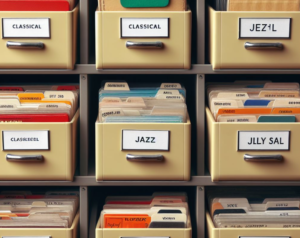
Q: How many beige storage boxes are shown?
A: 9